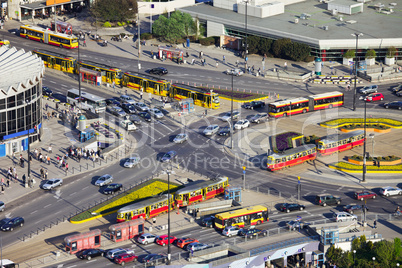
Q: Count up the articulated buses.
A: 2